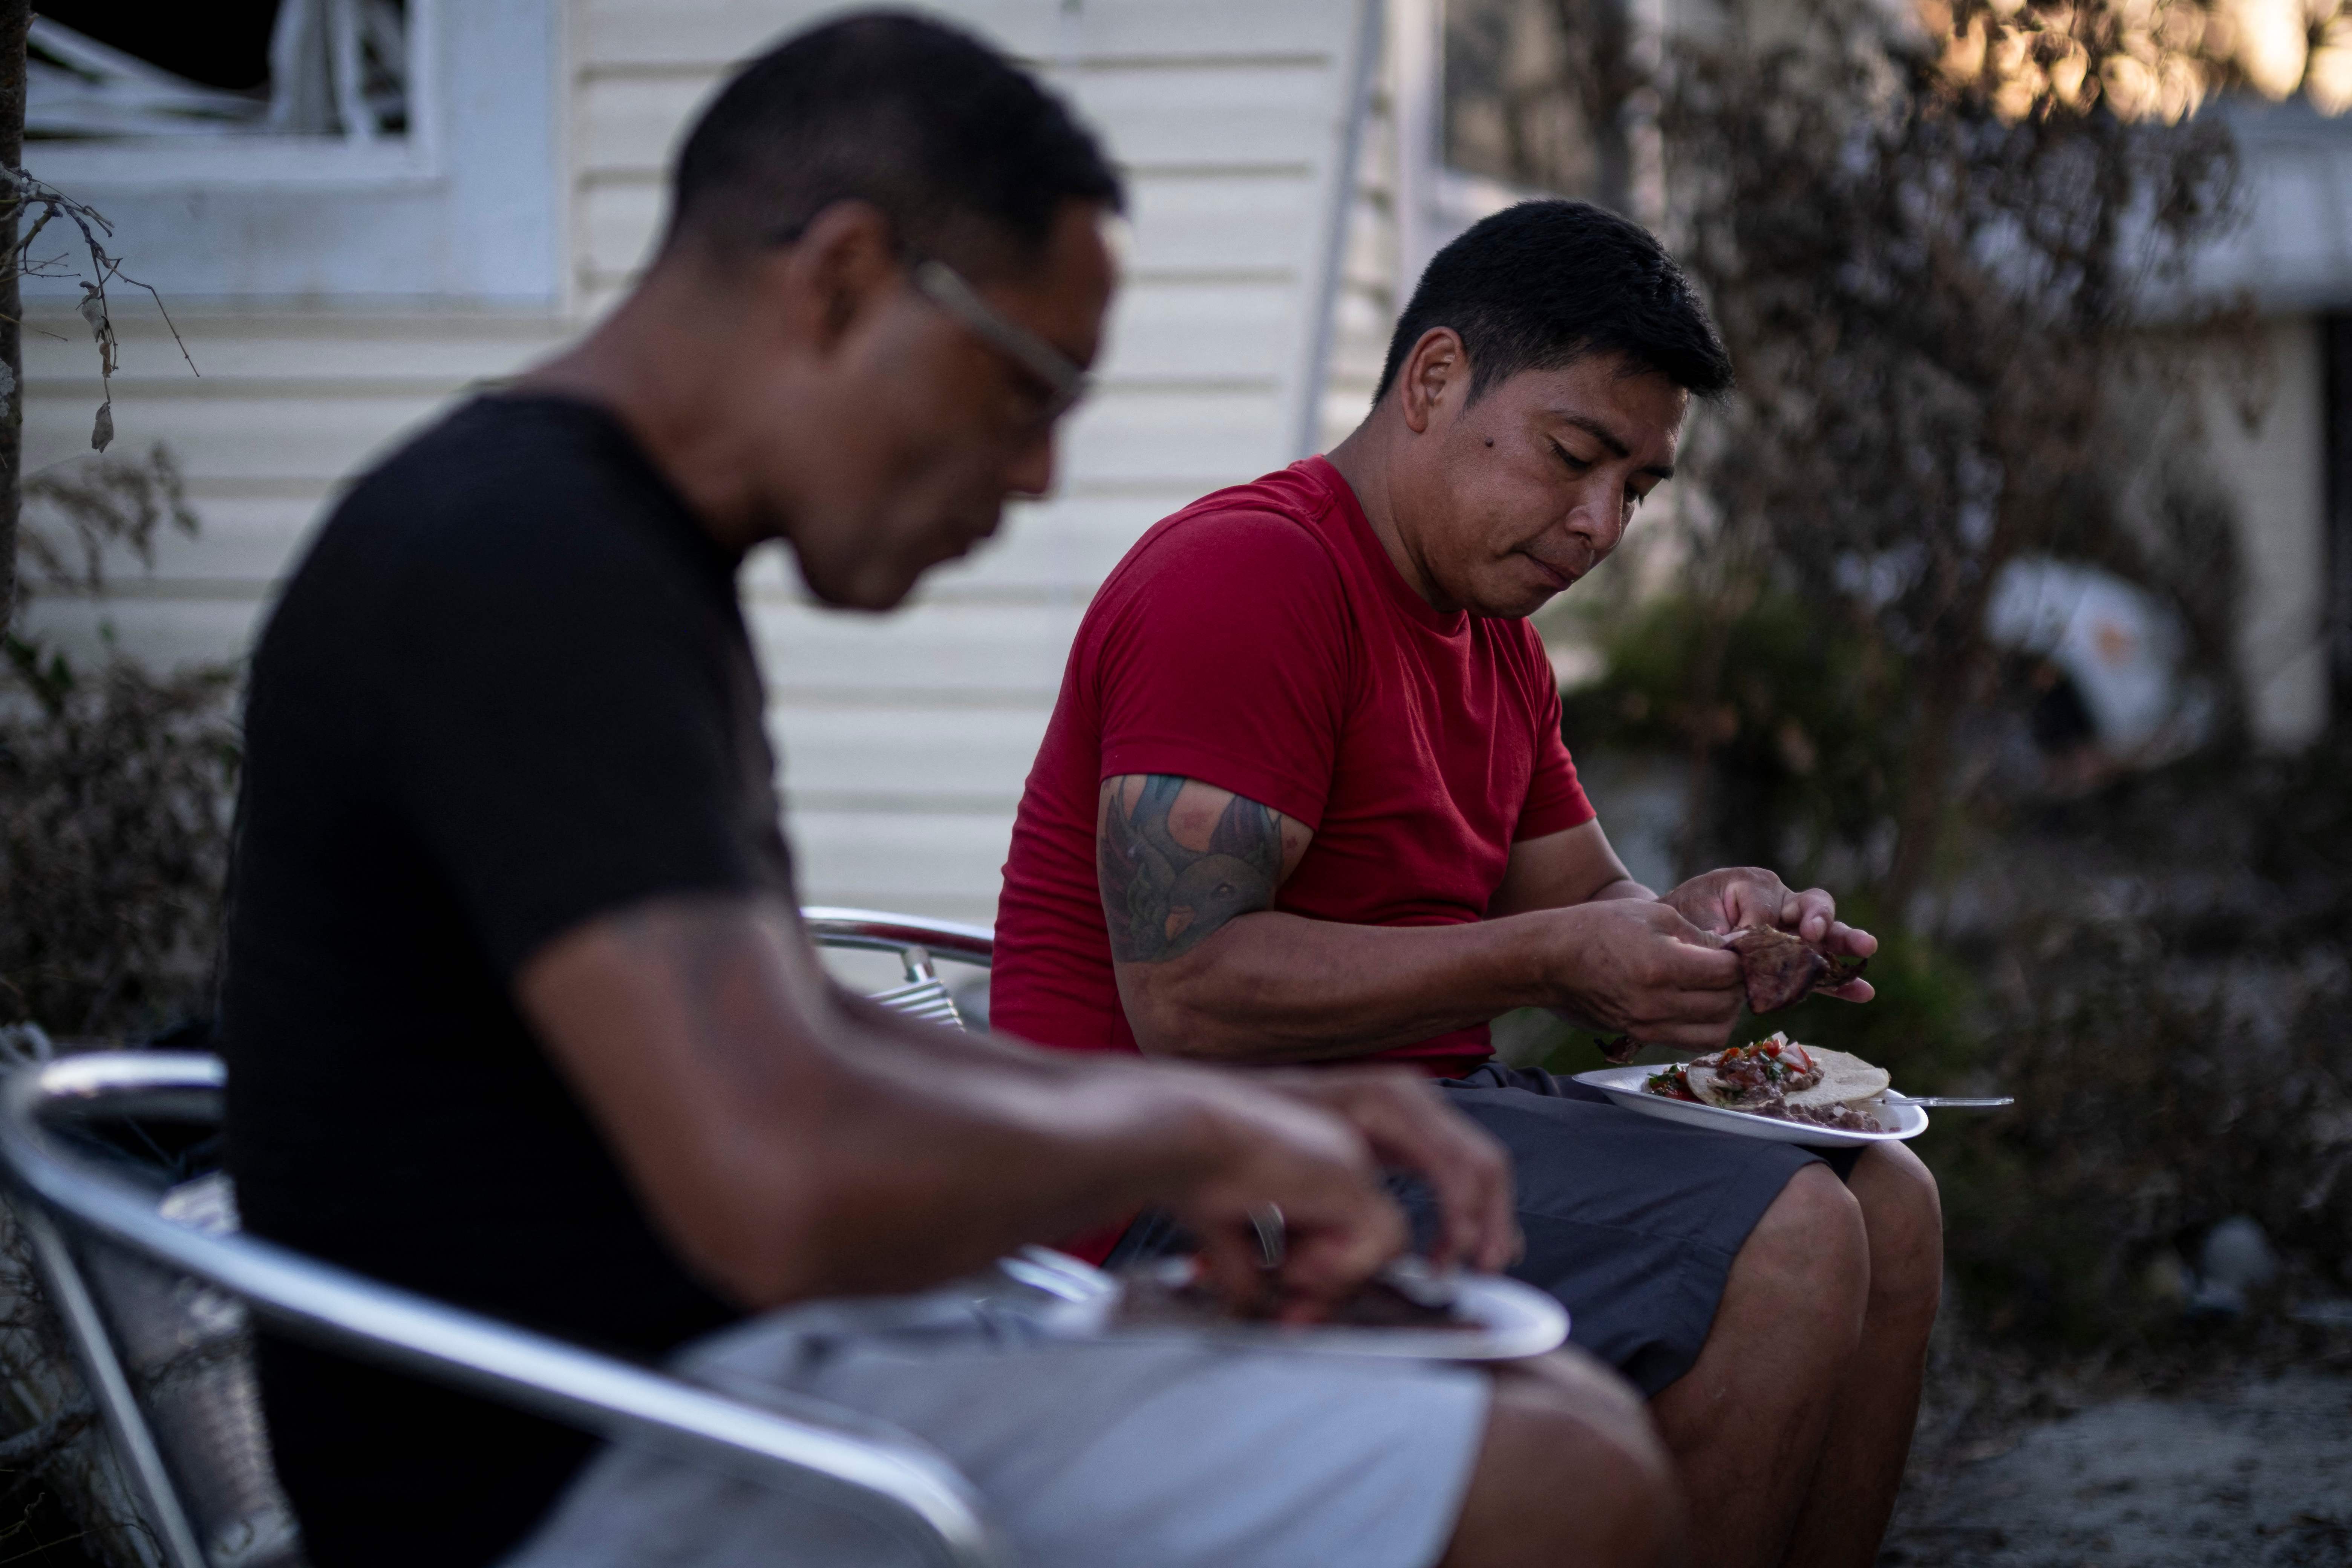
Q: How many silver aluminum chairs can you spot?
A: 2